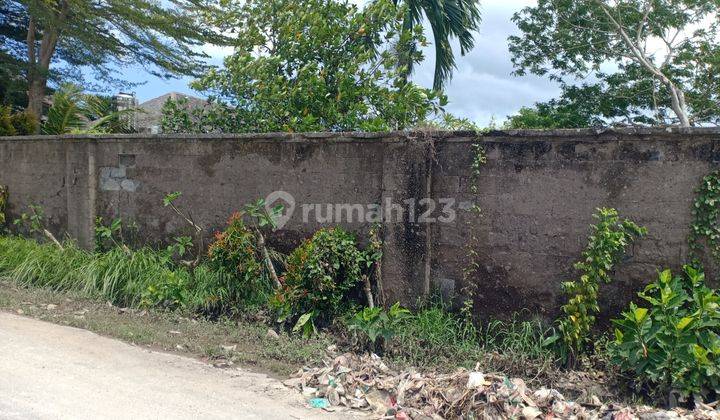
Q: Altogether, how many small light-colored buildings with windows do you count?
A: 1